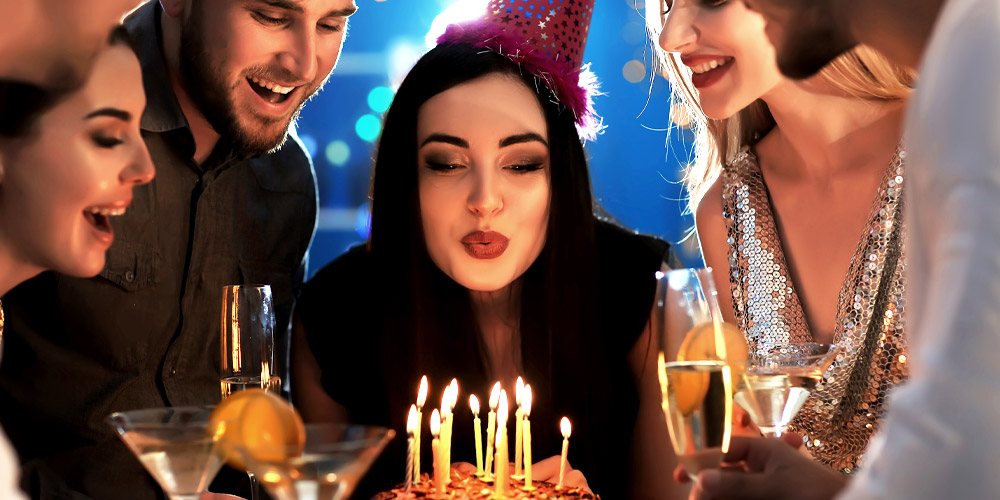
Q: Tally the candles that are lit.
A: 12